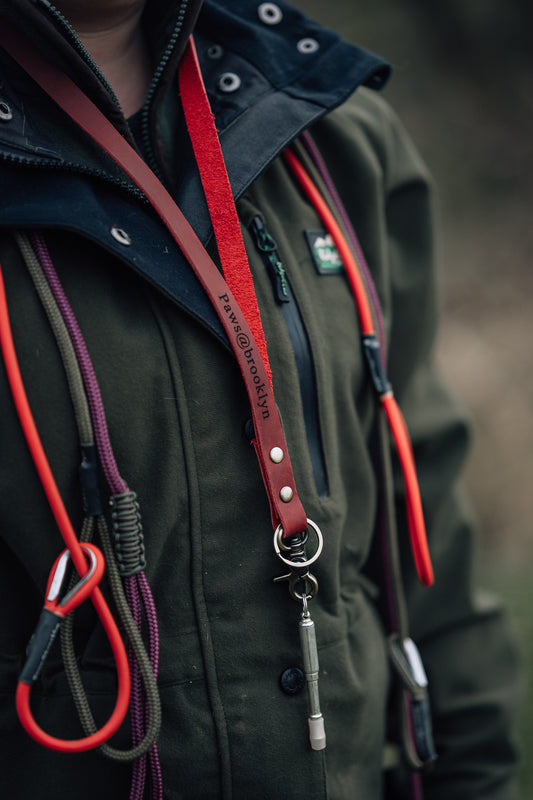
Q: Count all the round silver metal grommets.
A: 6